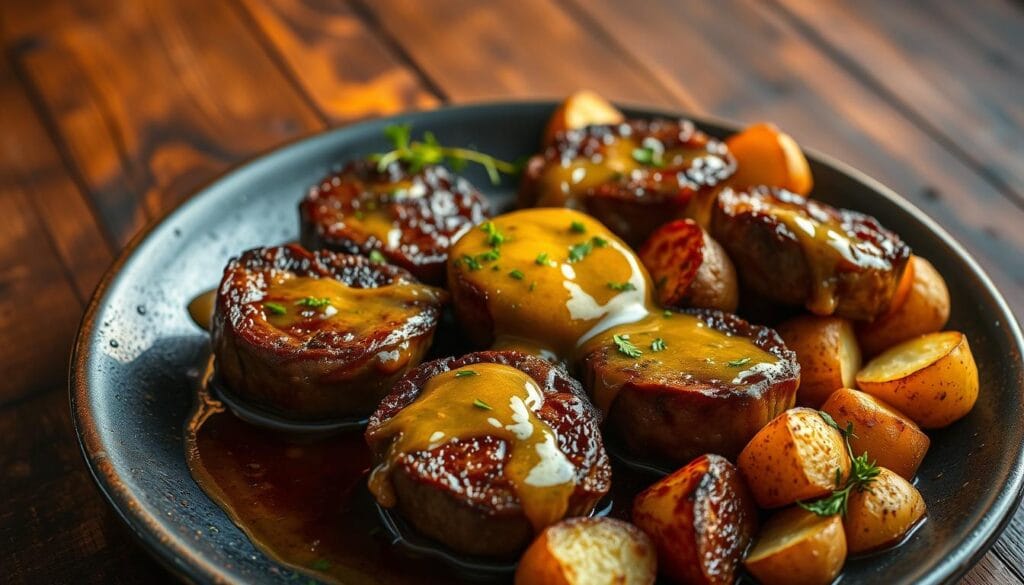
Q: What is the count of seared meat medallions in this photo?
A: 7